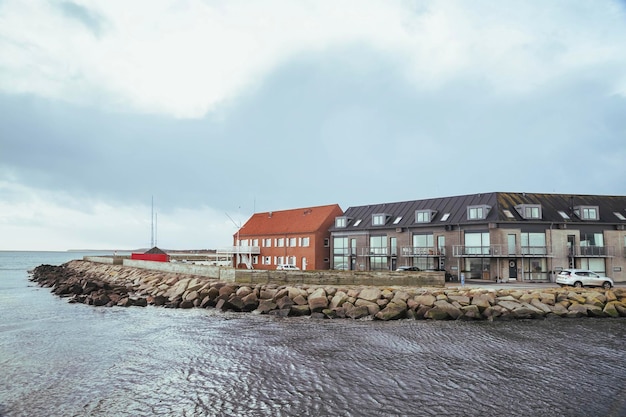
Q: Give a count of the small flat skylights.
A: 6